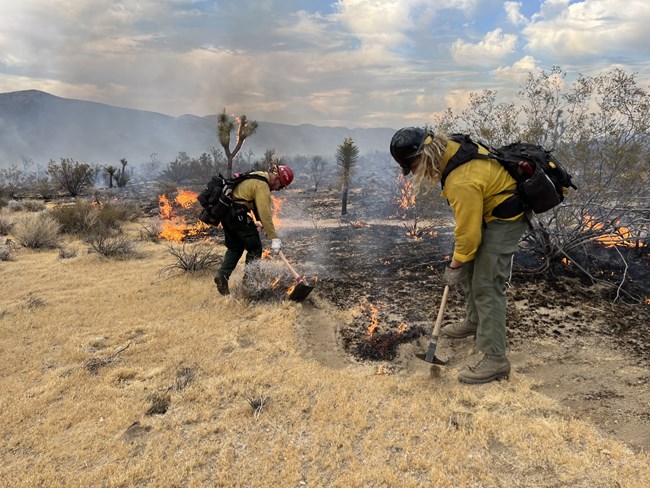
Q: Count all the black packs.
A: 2